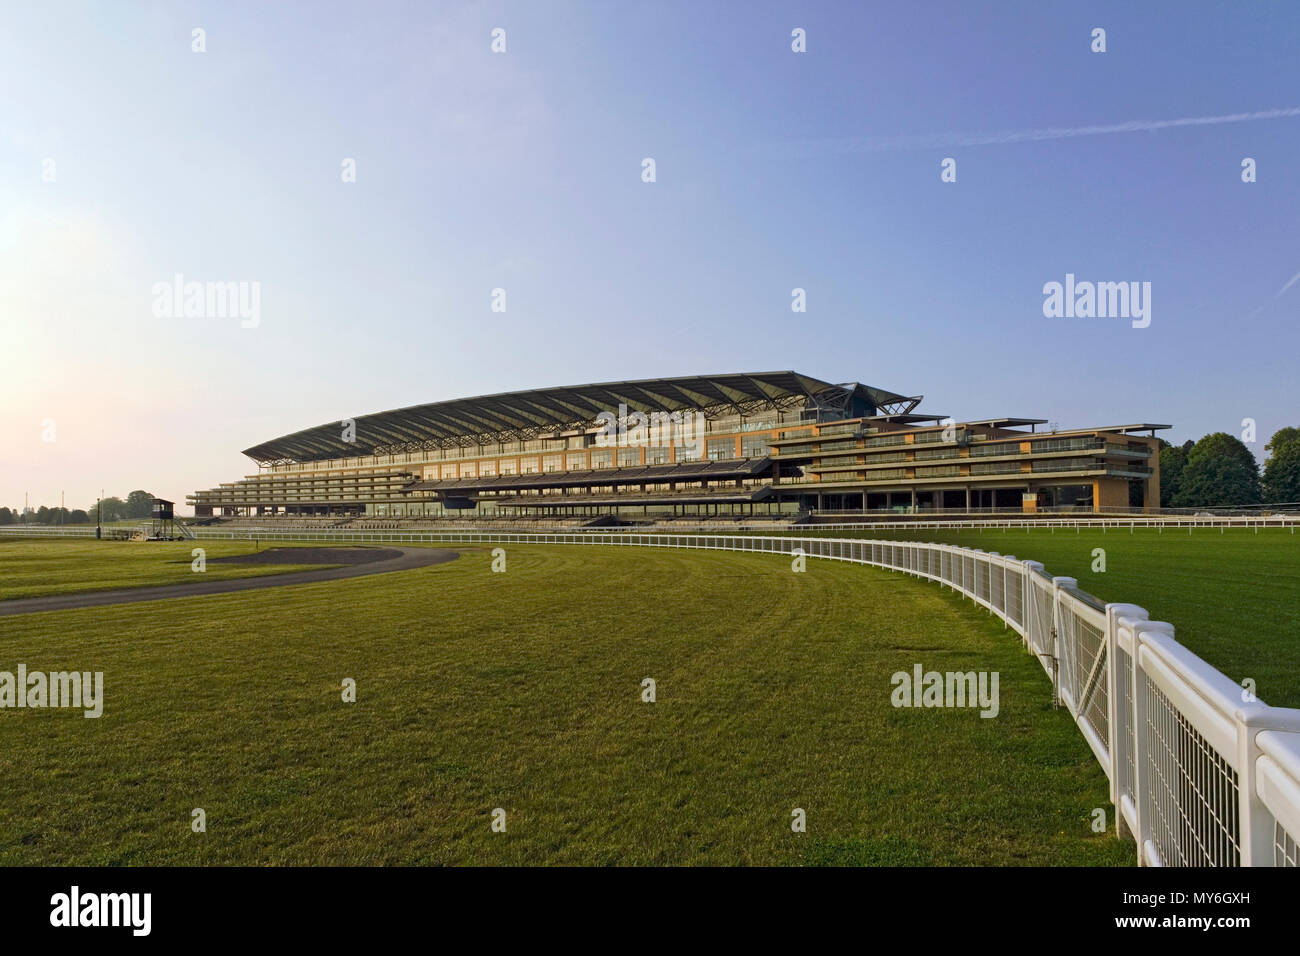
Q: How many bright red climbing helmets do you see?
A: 0